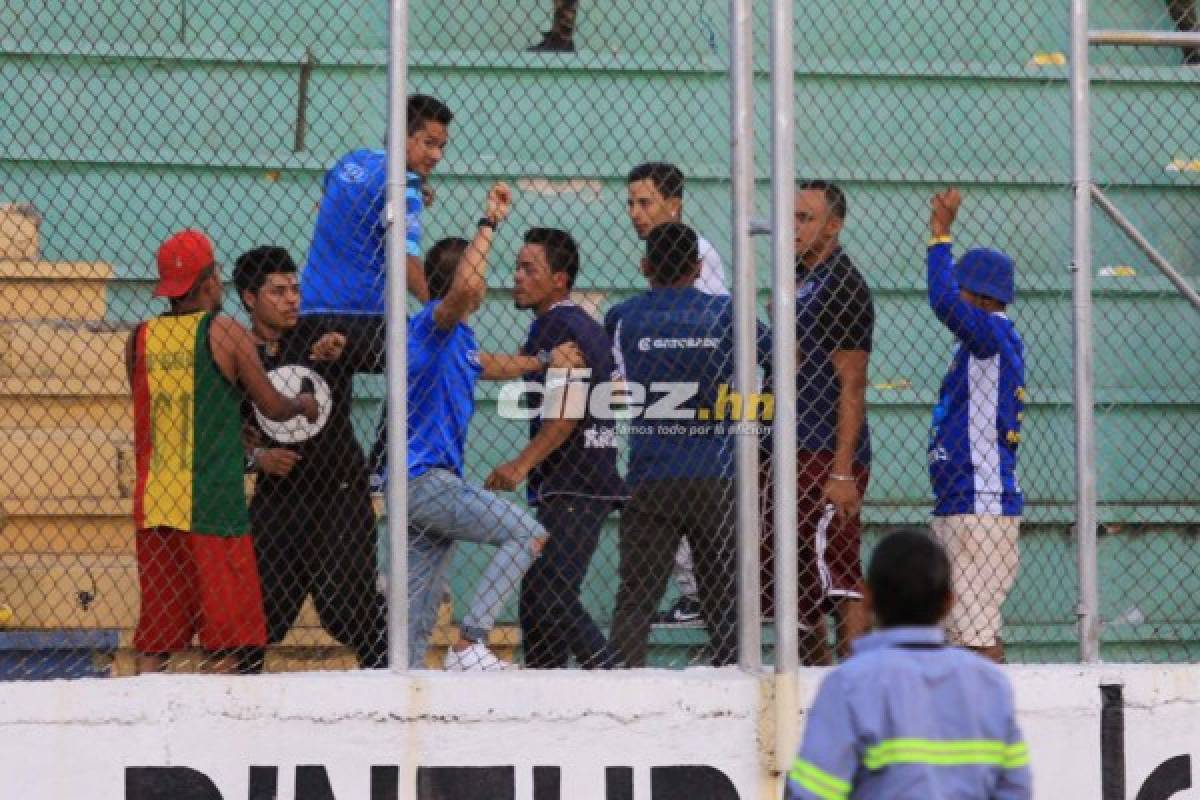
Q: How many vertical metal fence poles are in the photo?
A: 4